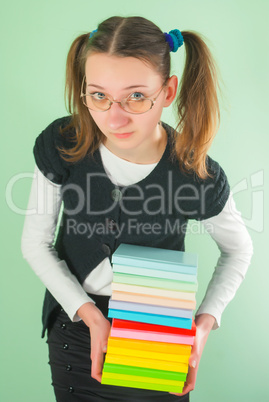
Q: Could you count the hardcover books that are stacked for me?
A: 15